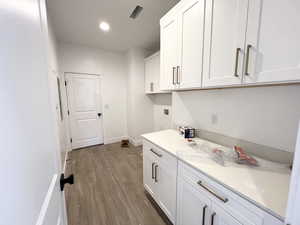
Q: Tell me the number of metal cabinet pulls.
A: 11